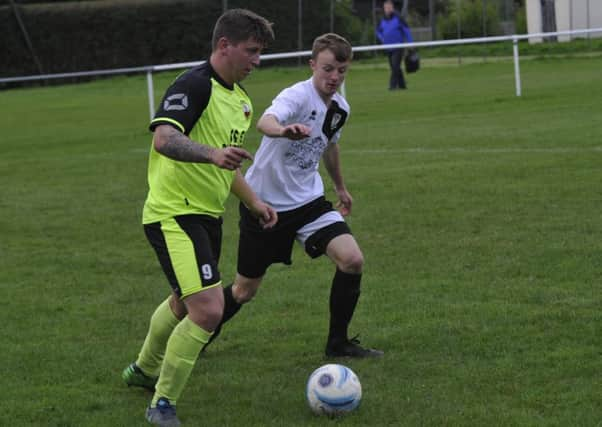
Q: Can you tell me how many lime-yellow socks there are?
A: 2